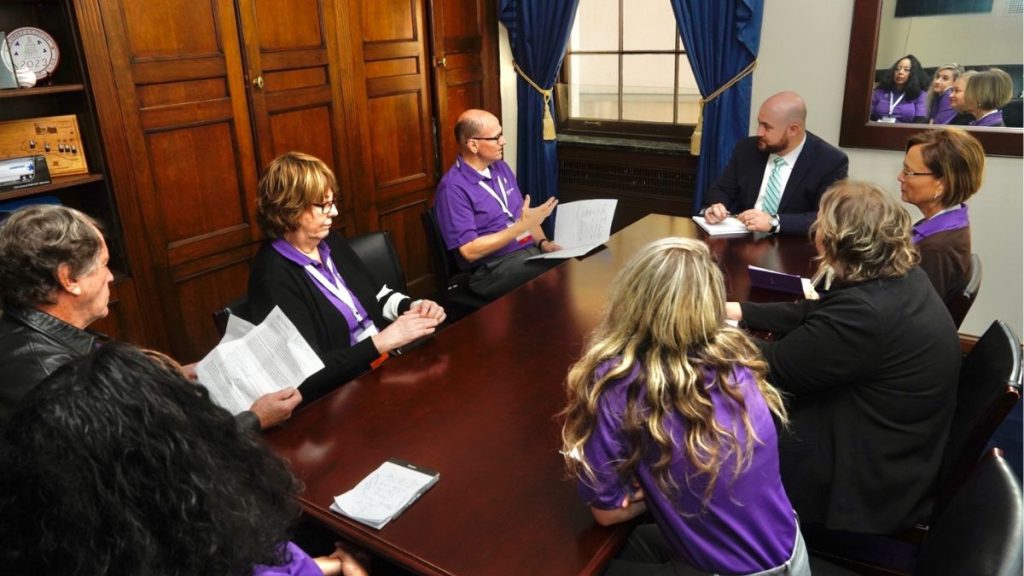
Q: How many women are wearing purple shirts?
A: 4